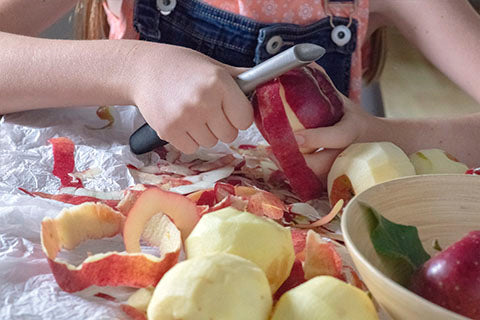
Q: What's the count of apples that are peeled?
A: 5